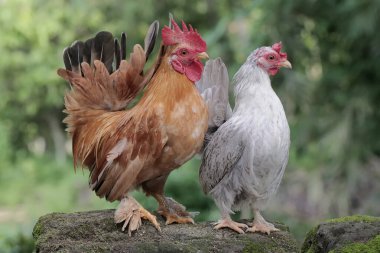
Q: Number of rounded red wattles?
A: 2